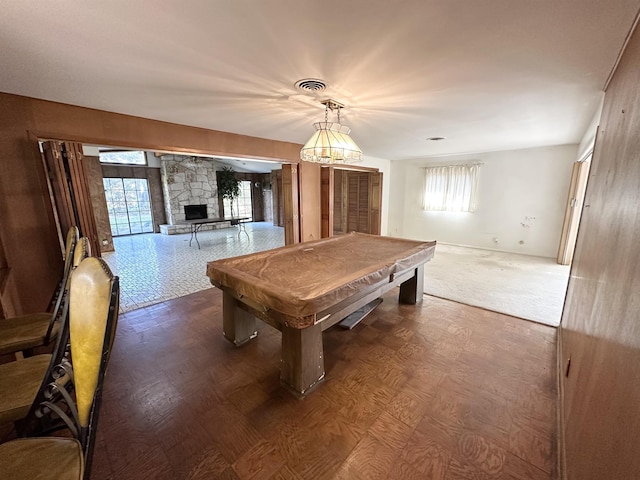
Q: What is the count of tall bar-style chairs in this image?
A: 3